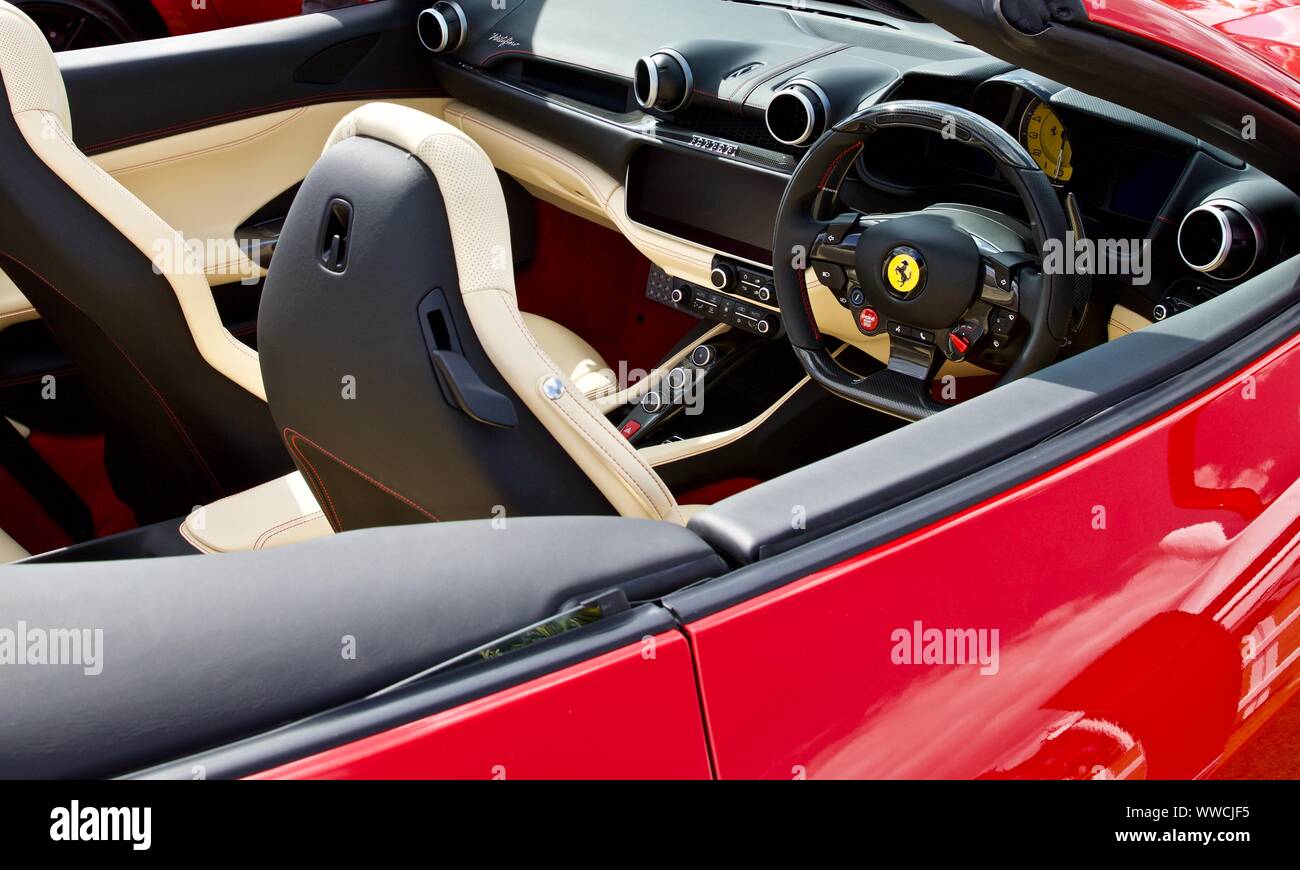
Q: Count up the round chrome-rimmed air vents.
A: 4